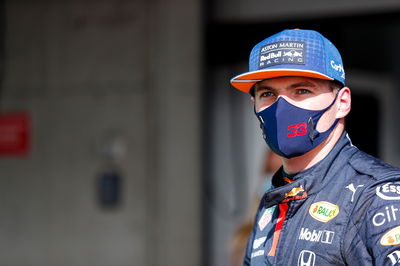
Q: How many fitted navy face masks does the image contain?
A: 1